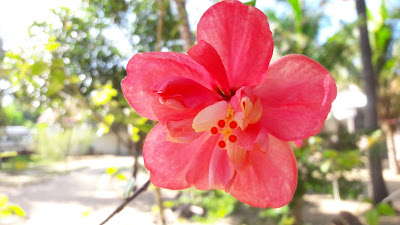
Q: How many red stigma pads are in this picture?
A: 5